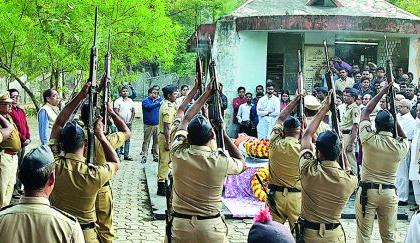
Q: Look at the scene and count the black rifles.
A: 7